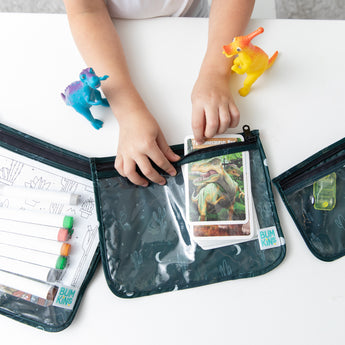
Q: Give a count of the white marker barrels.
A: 7